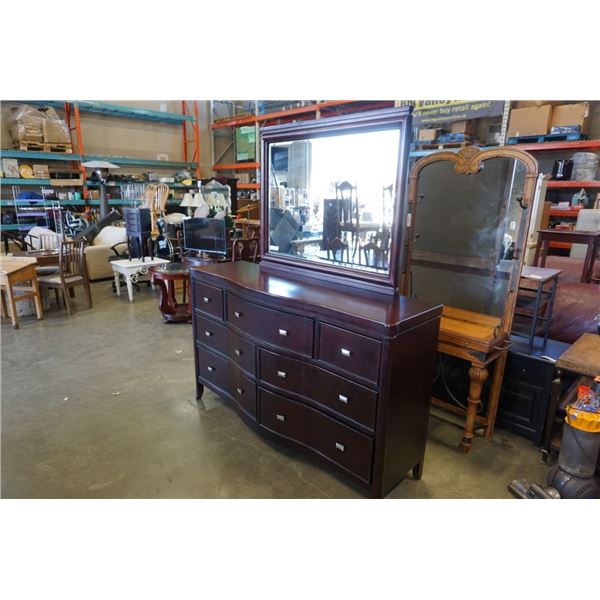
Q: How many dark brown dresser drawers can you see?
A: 7